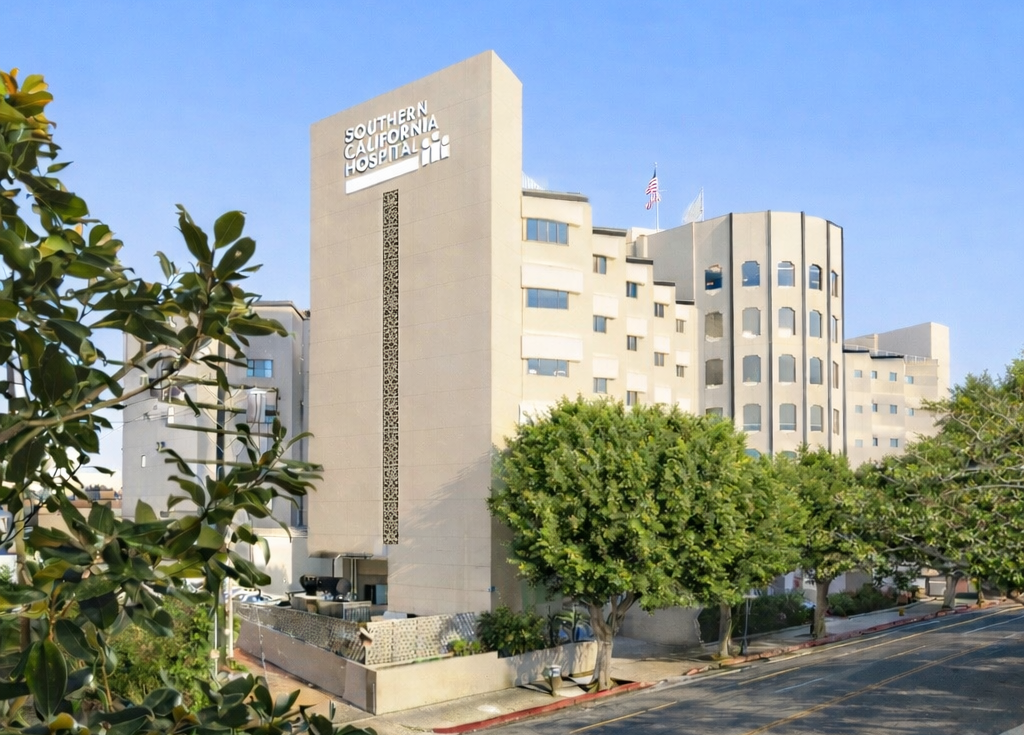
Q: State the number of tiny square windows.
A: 11